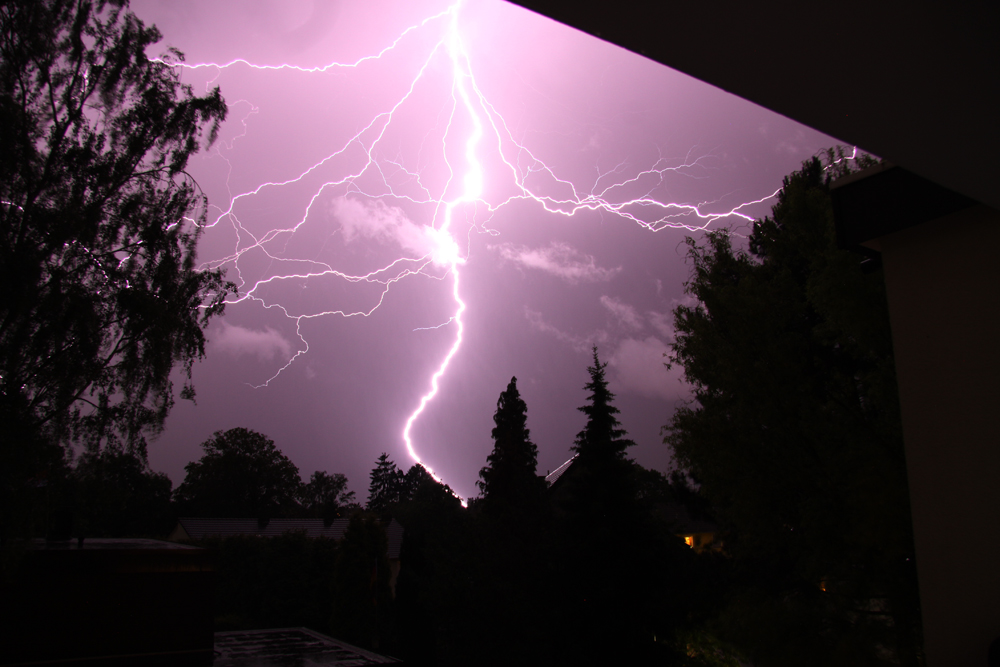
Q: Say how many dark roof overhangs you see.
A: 1